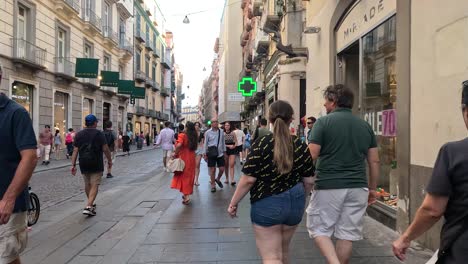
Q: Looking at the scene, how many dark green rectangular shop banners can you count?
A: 4